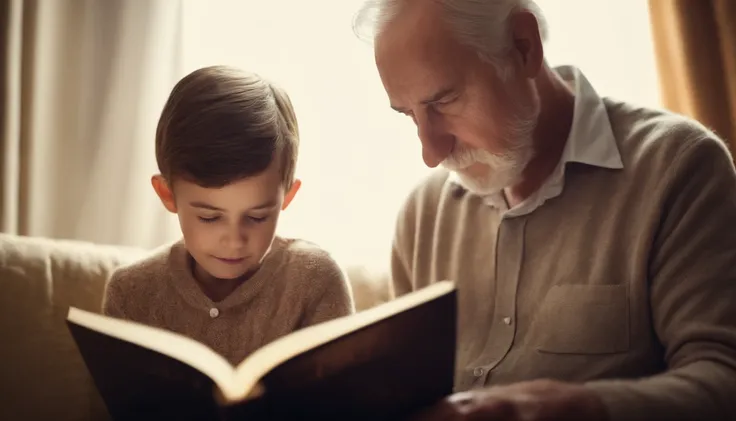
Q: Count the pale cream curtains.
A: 1